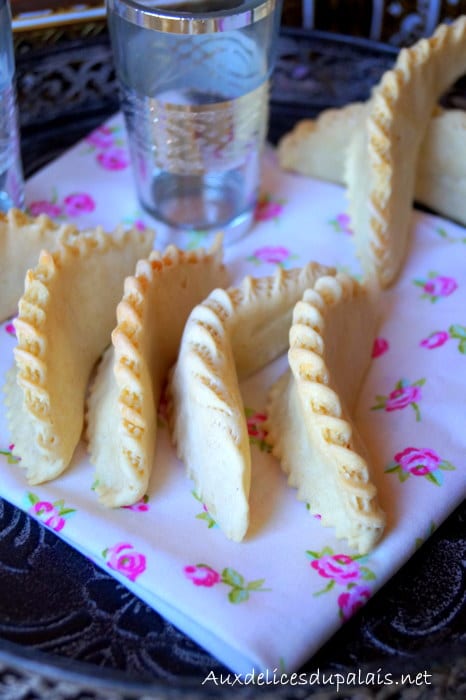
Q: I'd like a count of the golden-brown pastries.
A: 7